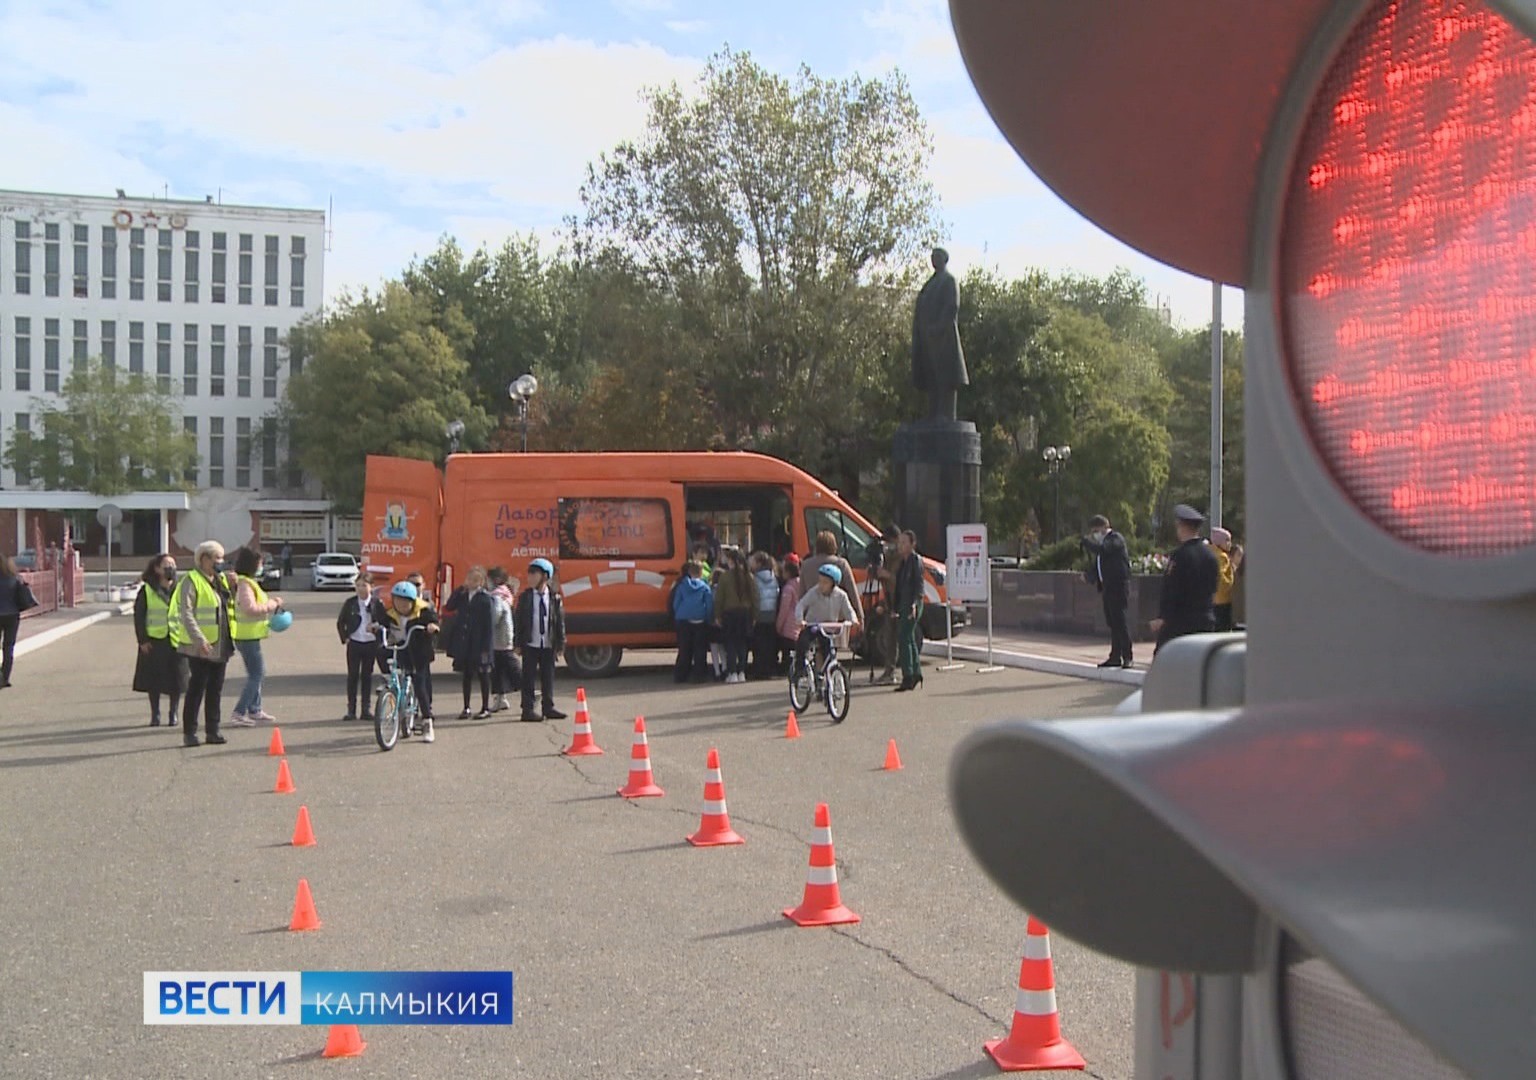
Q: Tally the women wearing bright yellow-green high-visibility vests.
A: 3